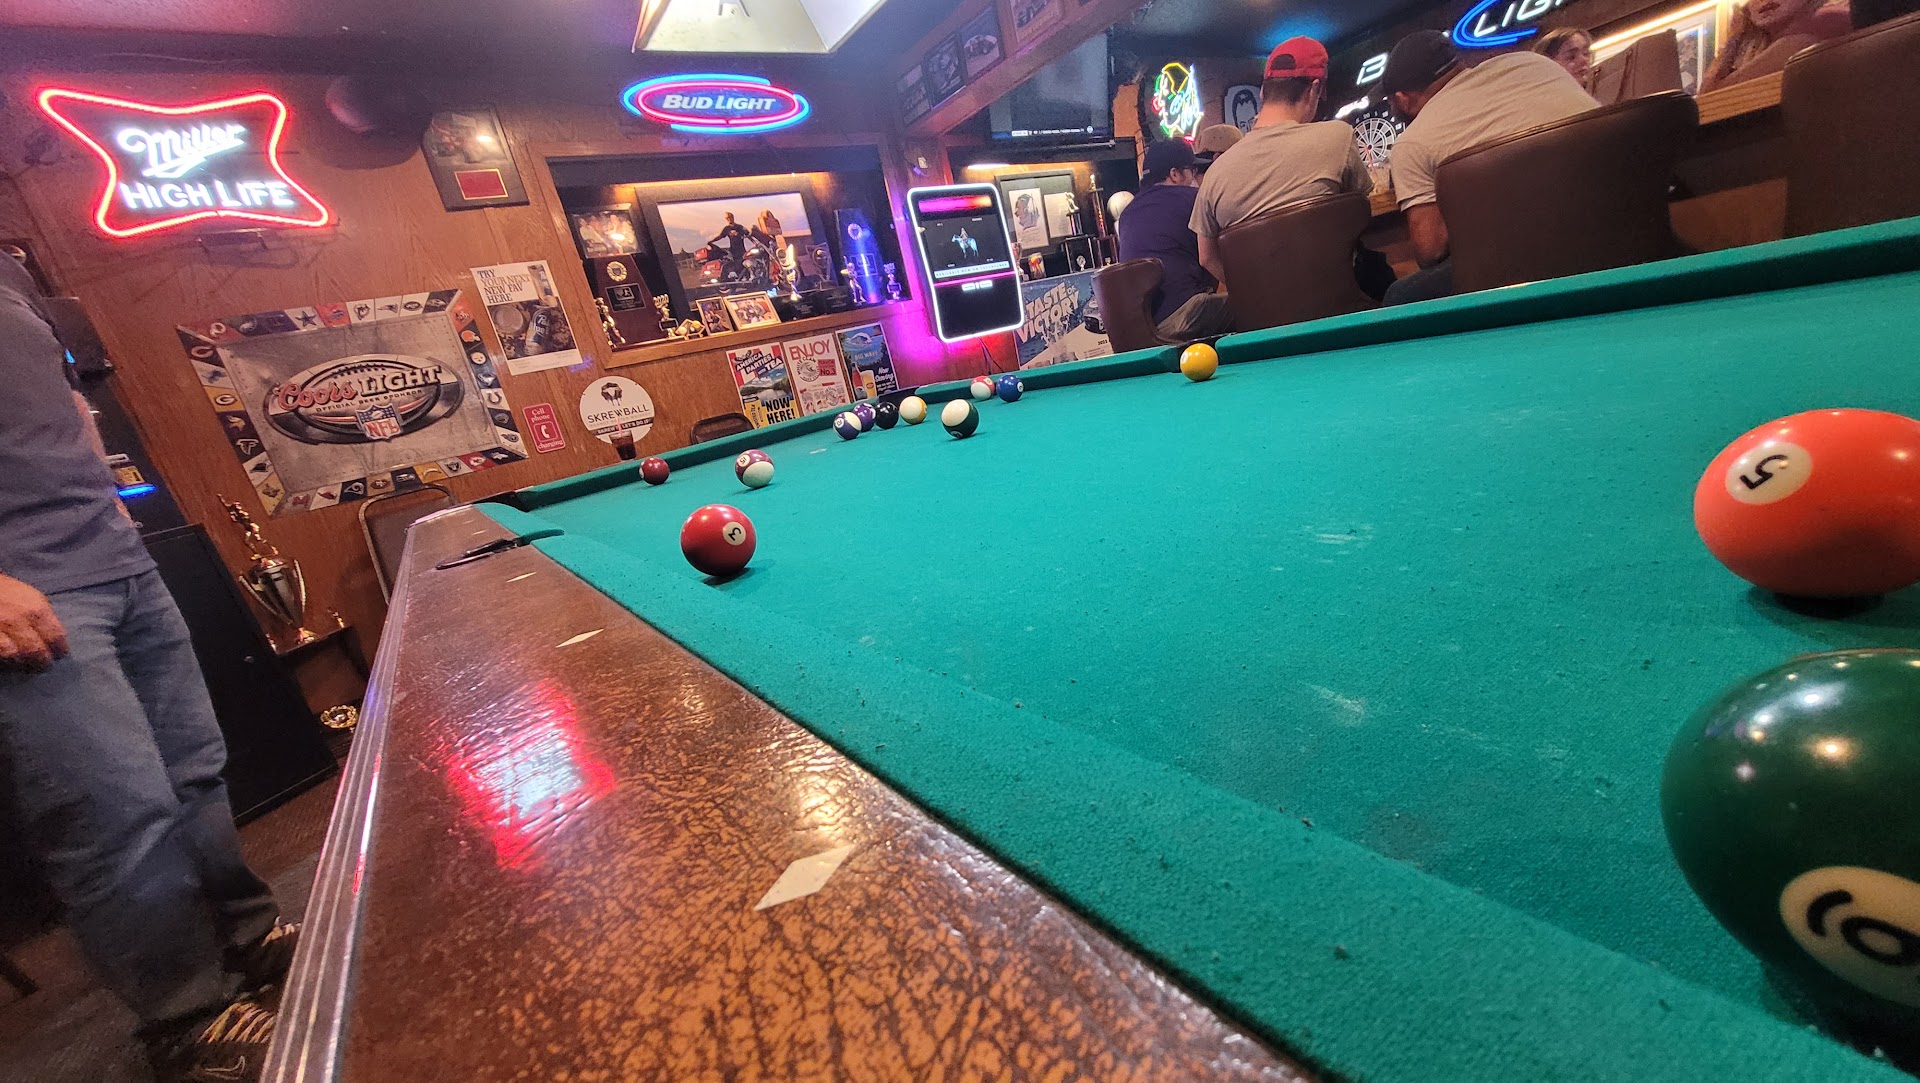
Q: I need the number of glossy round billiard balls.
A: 13